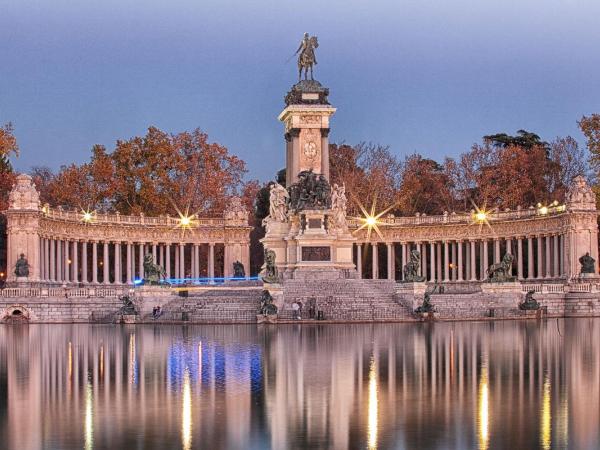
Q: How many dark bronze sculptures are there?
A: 13